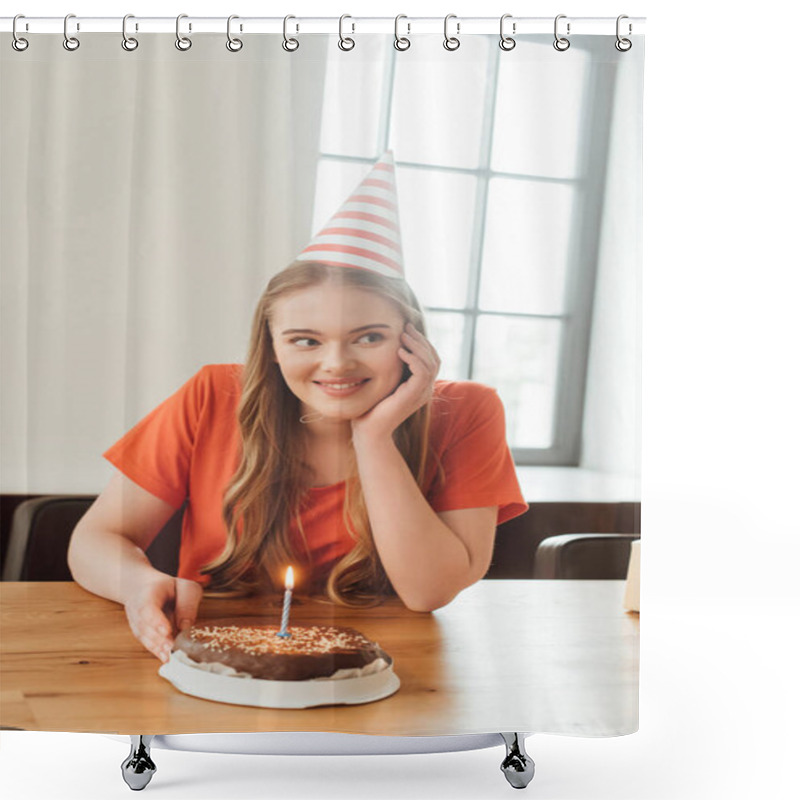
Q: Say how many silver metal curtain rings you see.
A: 12